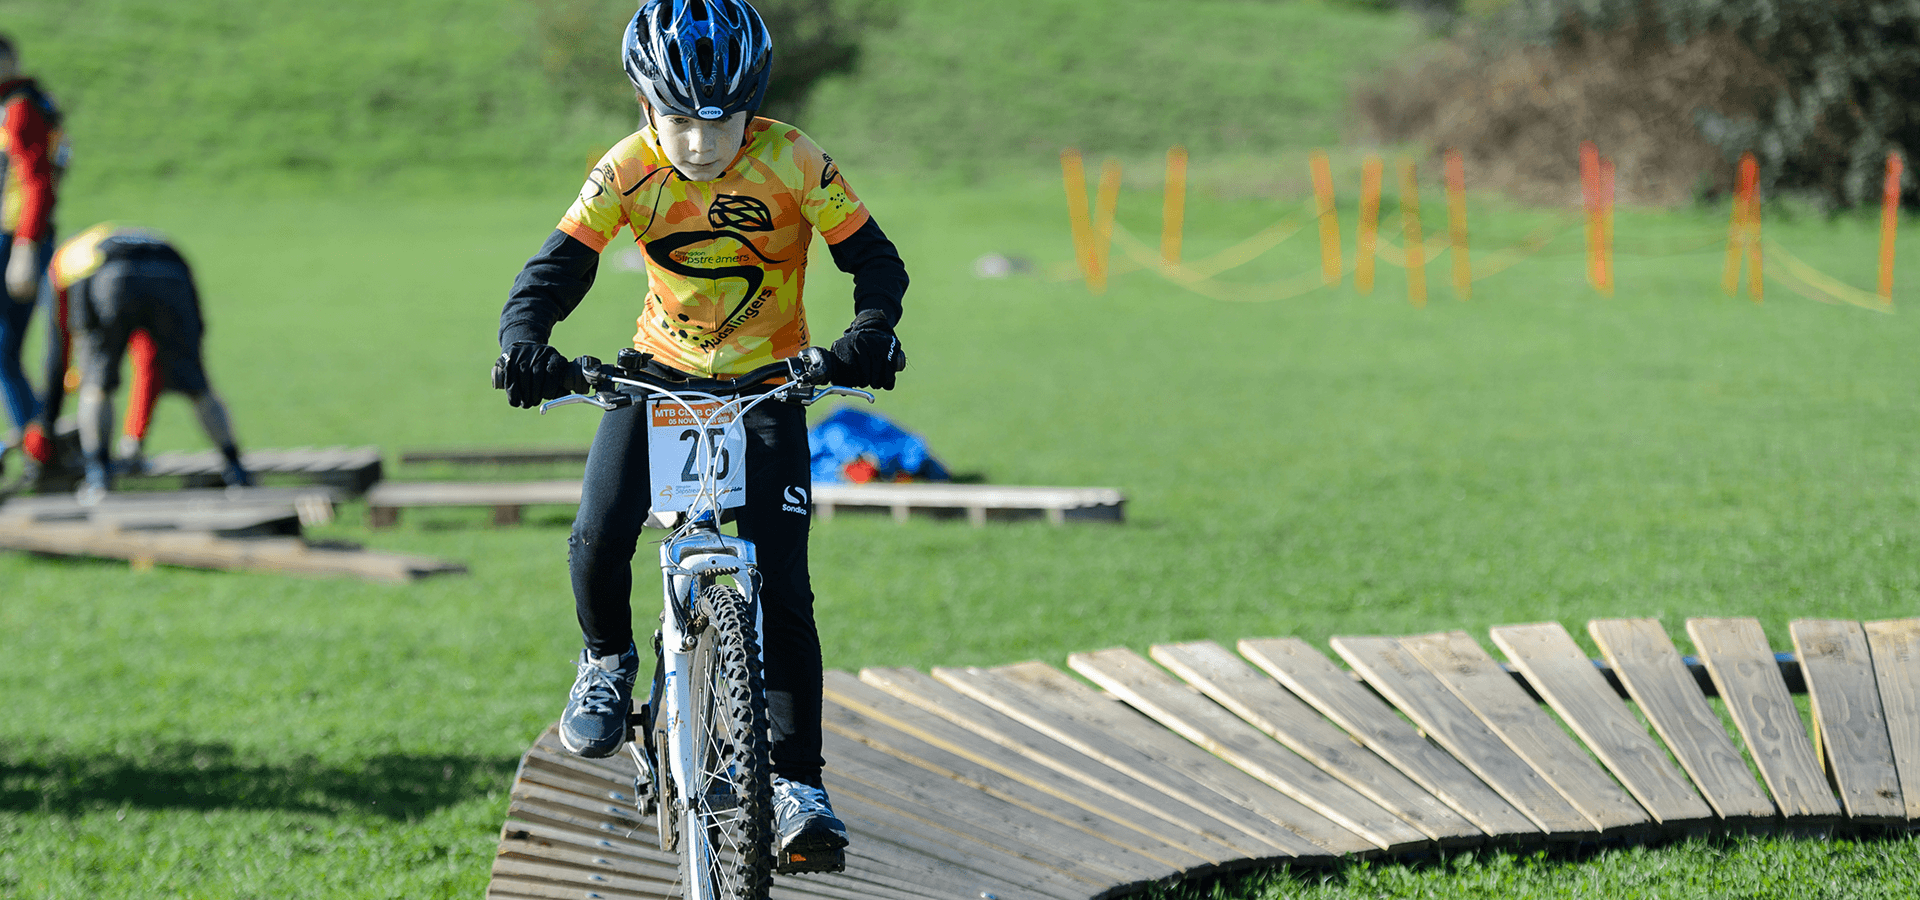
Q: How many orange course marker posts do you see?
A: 12